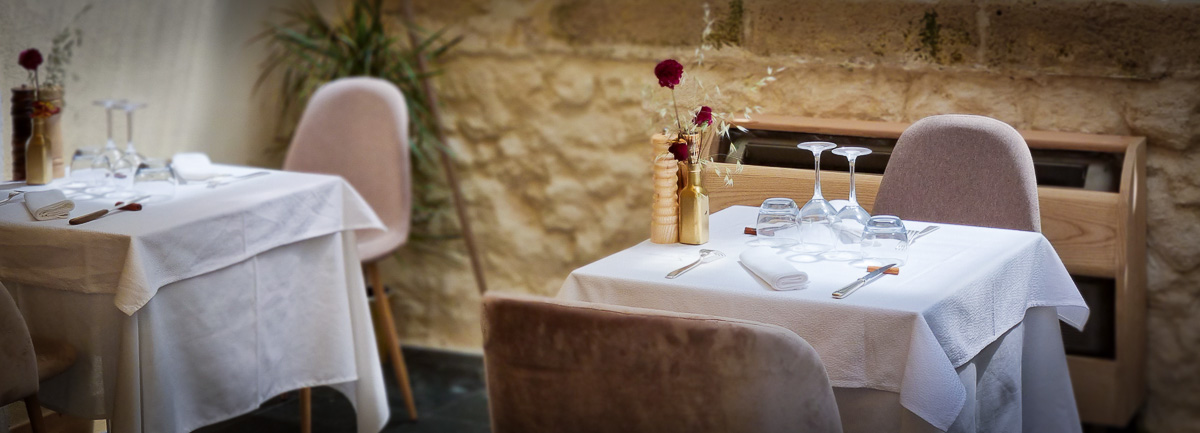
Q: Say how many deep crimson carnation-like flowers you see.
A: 4